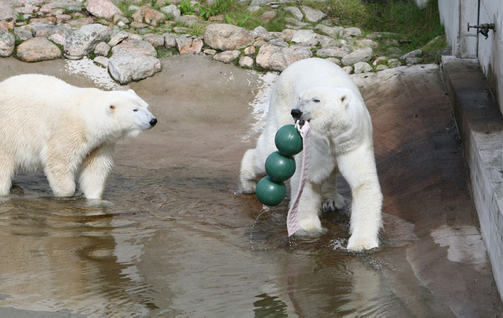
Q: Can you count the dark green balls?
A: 3